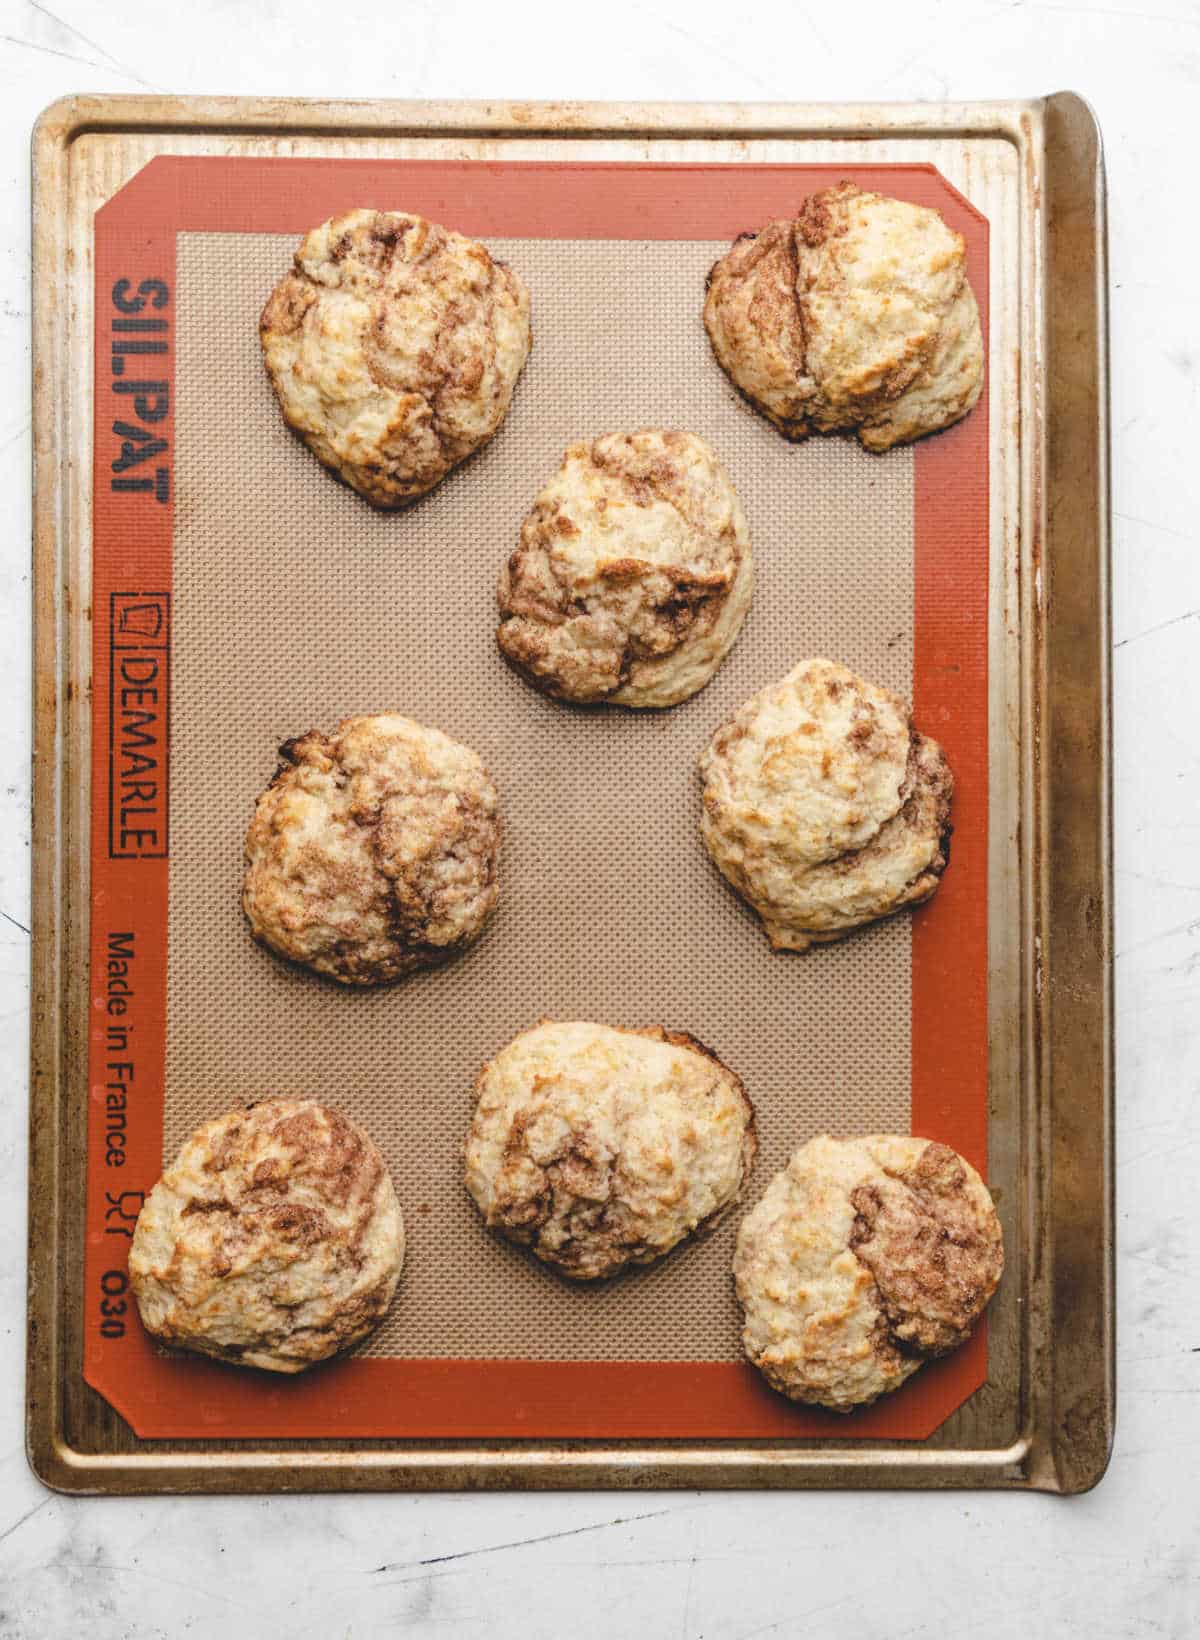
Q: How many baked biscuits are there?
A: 8